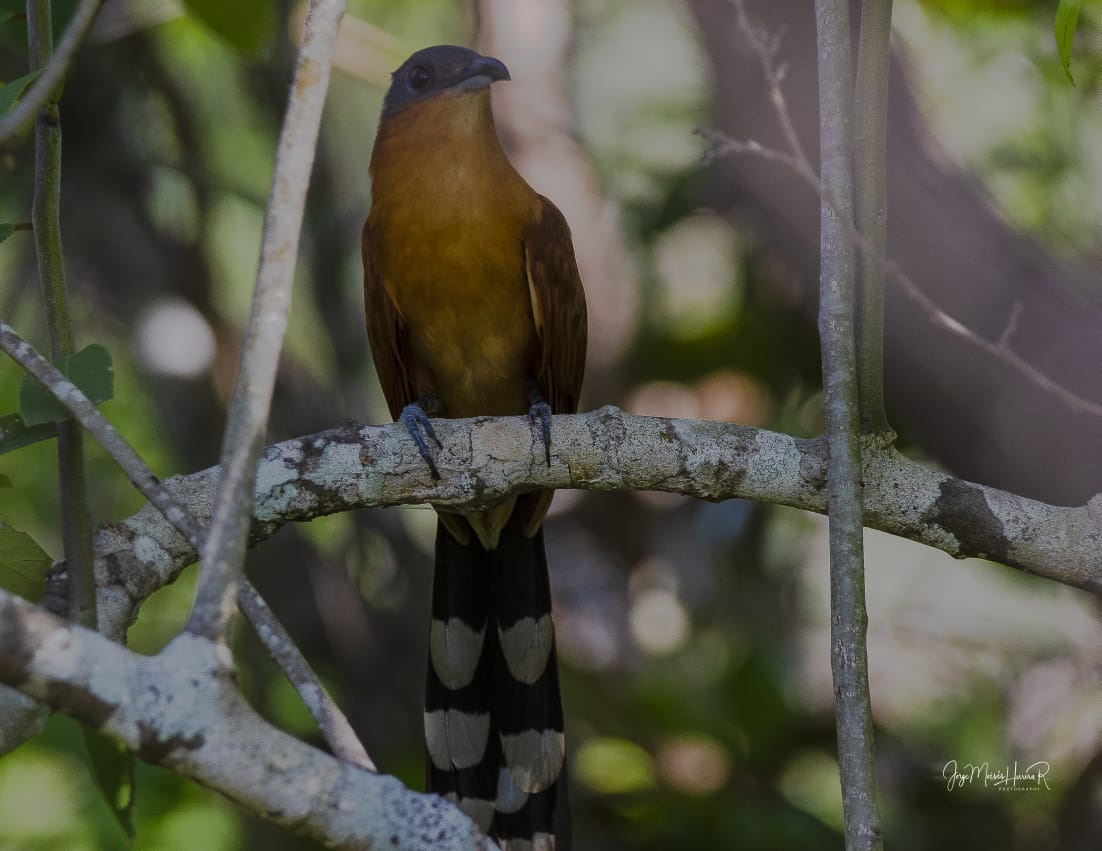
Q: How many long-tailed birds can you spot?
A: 1